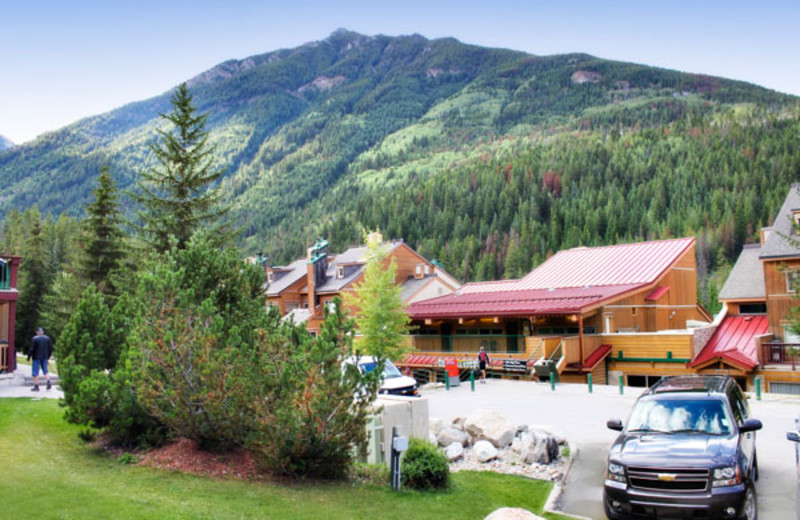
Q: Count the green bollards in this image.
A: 6